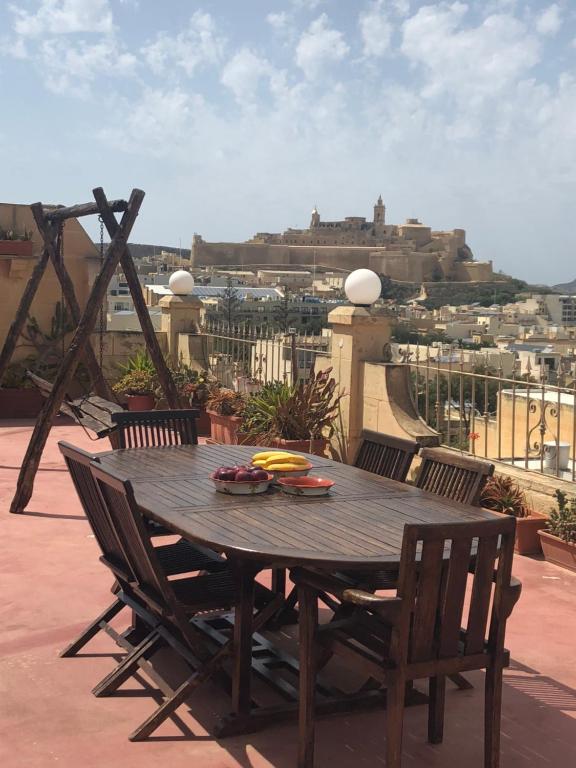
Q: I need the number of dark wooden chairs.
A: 6